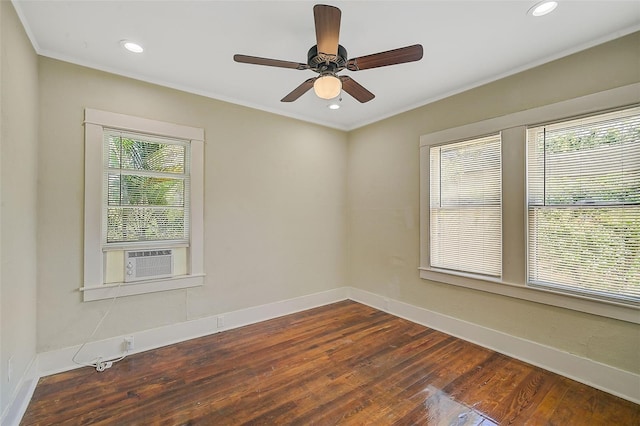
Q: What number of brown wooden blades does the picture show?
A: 5